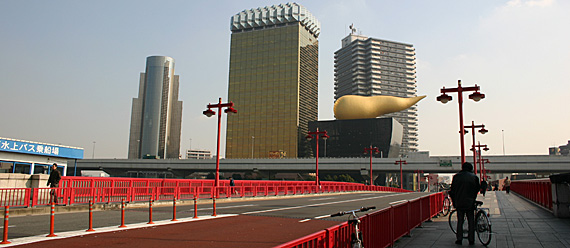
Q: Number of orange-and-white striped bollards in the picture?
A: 8